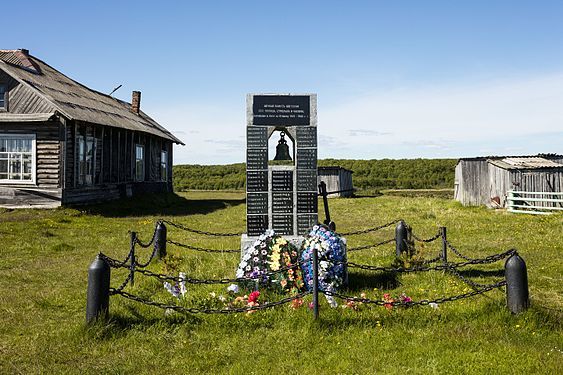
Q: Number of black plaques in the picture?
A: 14